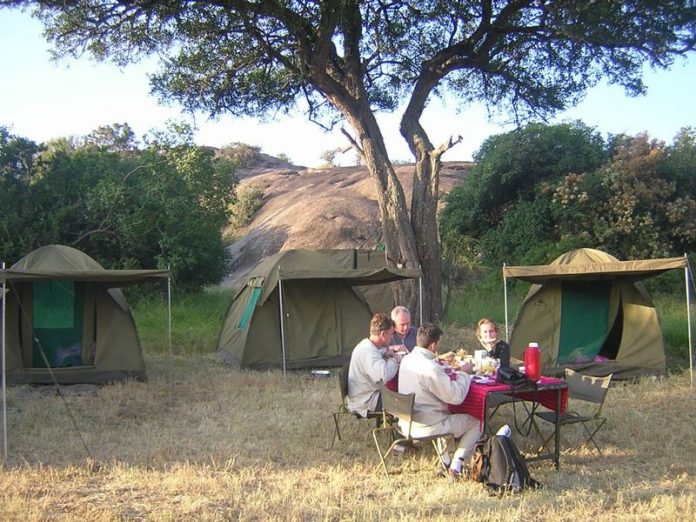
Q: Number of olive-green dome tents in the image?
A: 3